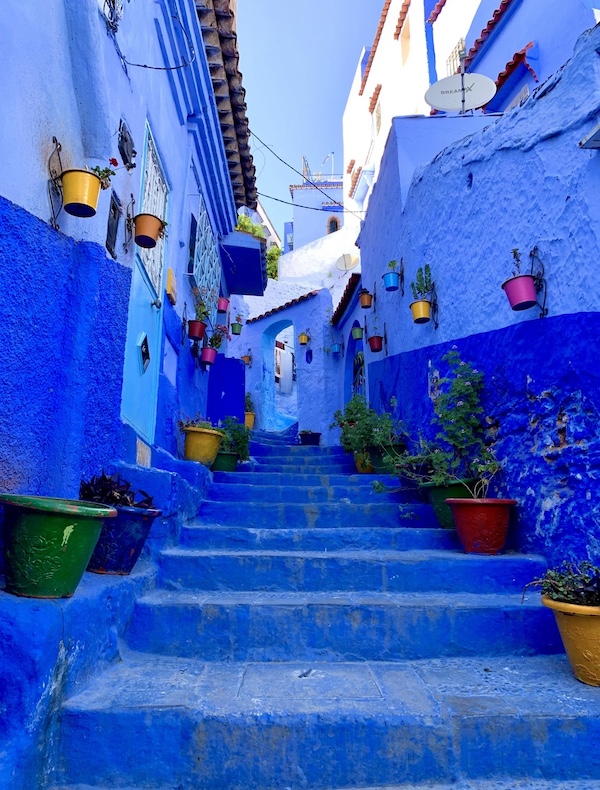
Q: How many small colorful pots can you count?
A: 15